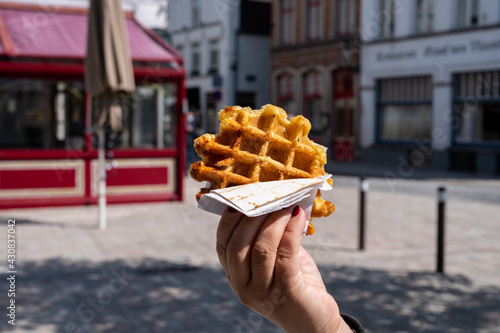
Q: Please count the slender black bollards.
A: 2